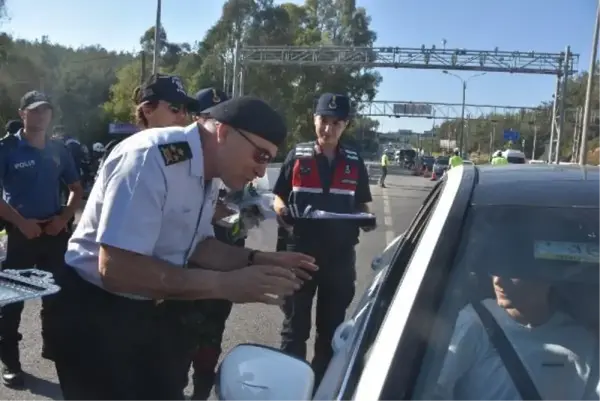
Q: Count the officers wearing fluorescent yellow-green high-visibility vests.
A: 3